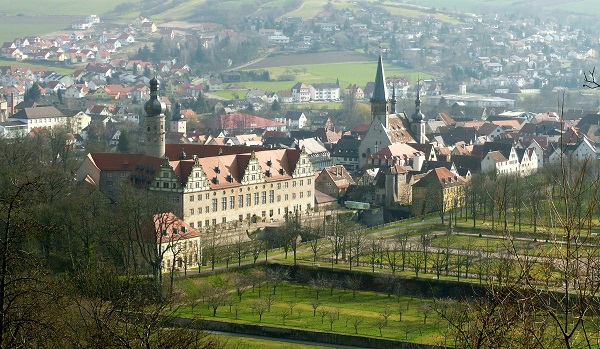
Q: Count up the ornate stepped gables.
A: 4